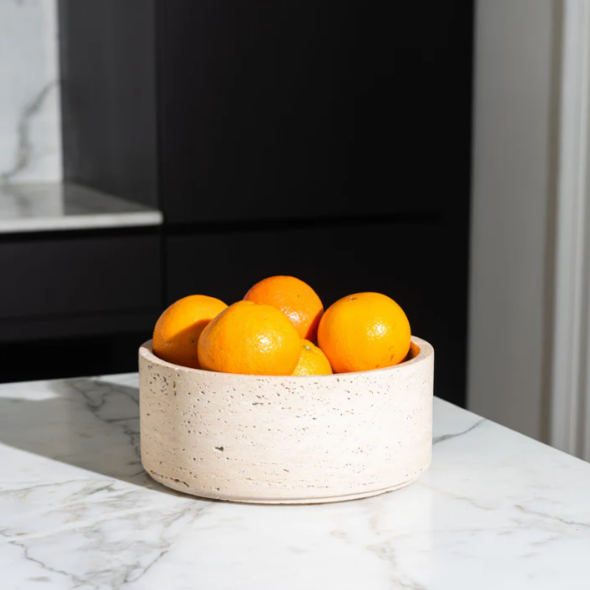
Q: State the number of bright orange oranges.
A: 5